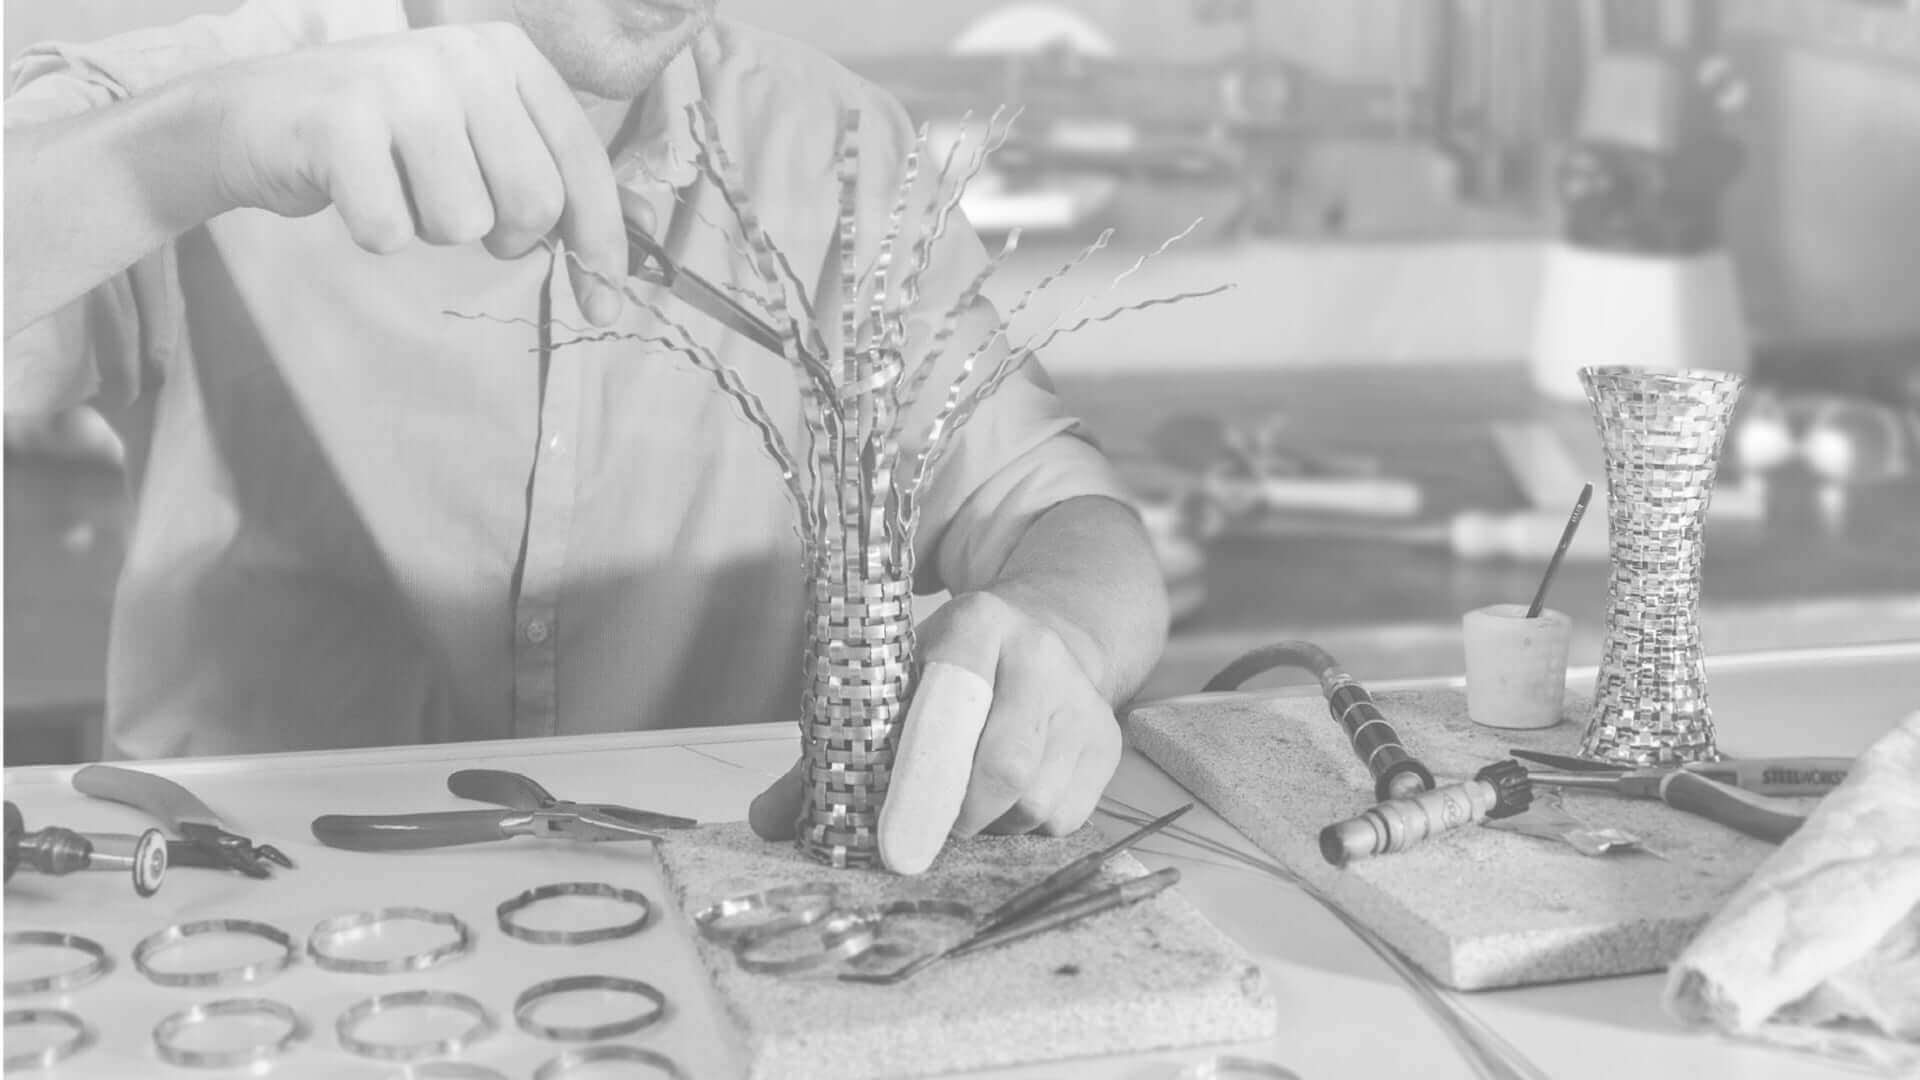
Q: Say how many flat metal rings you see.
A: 14